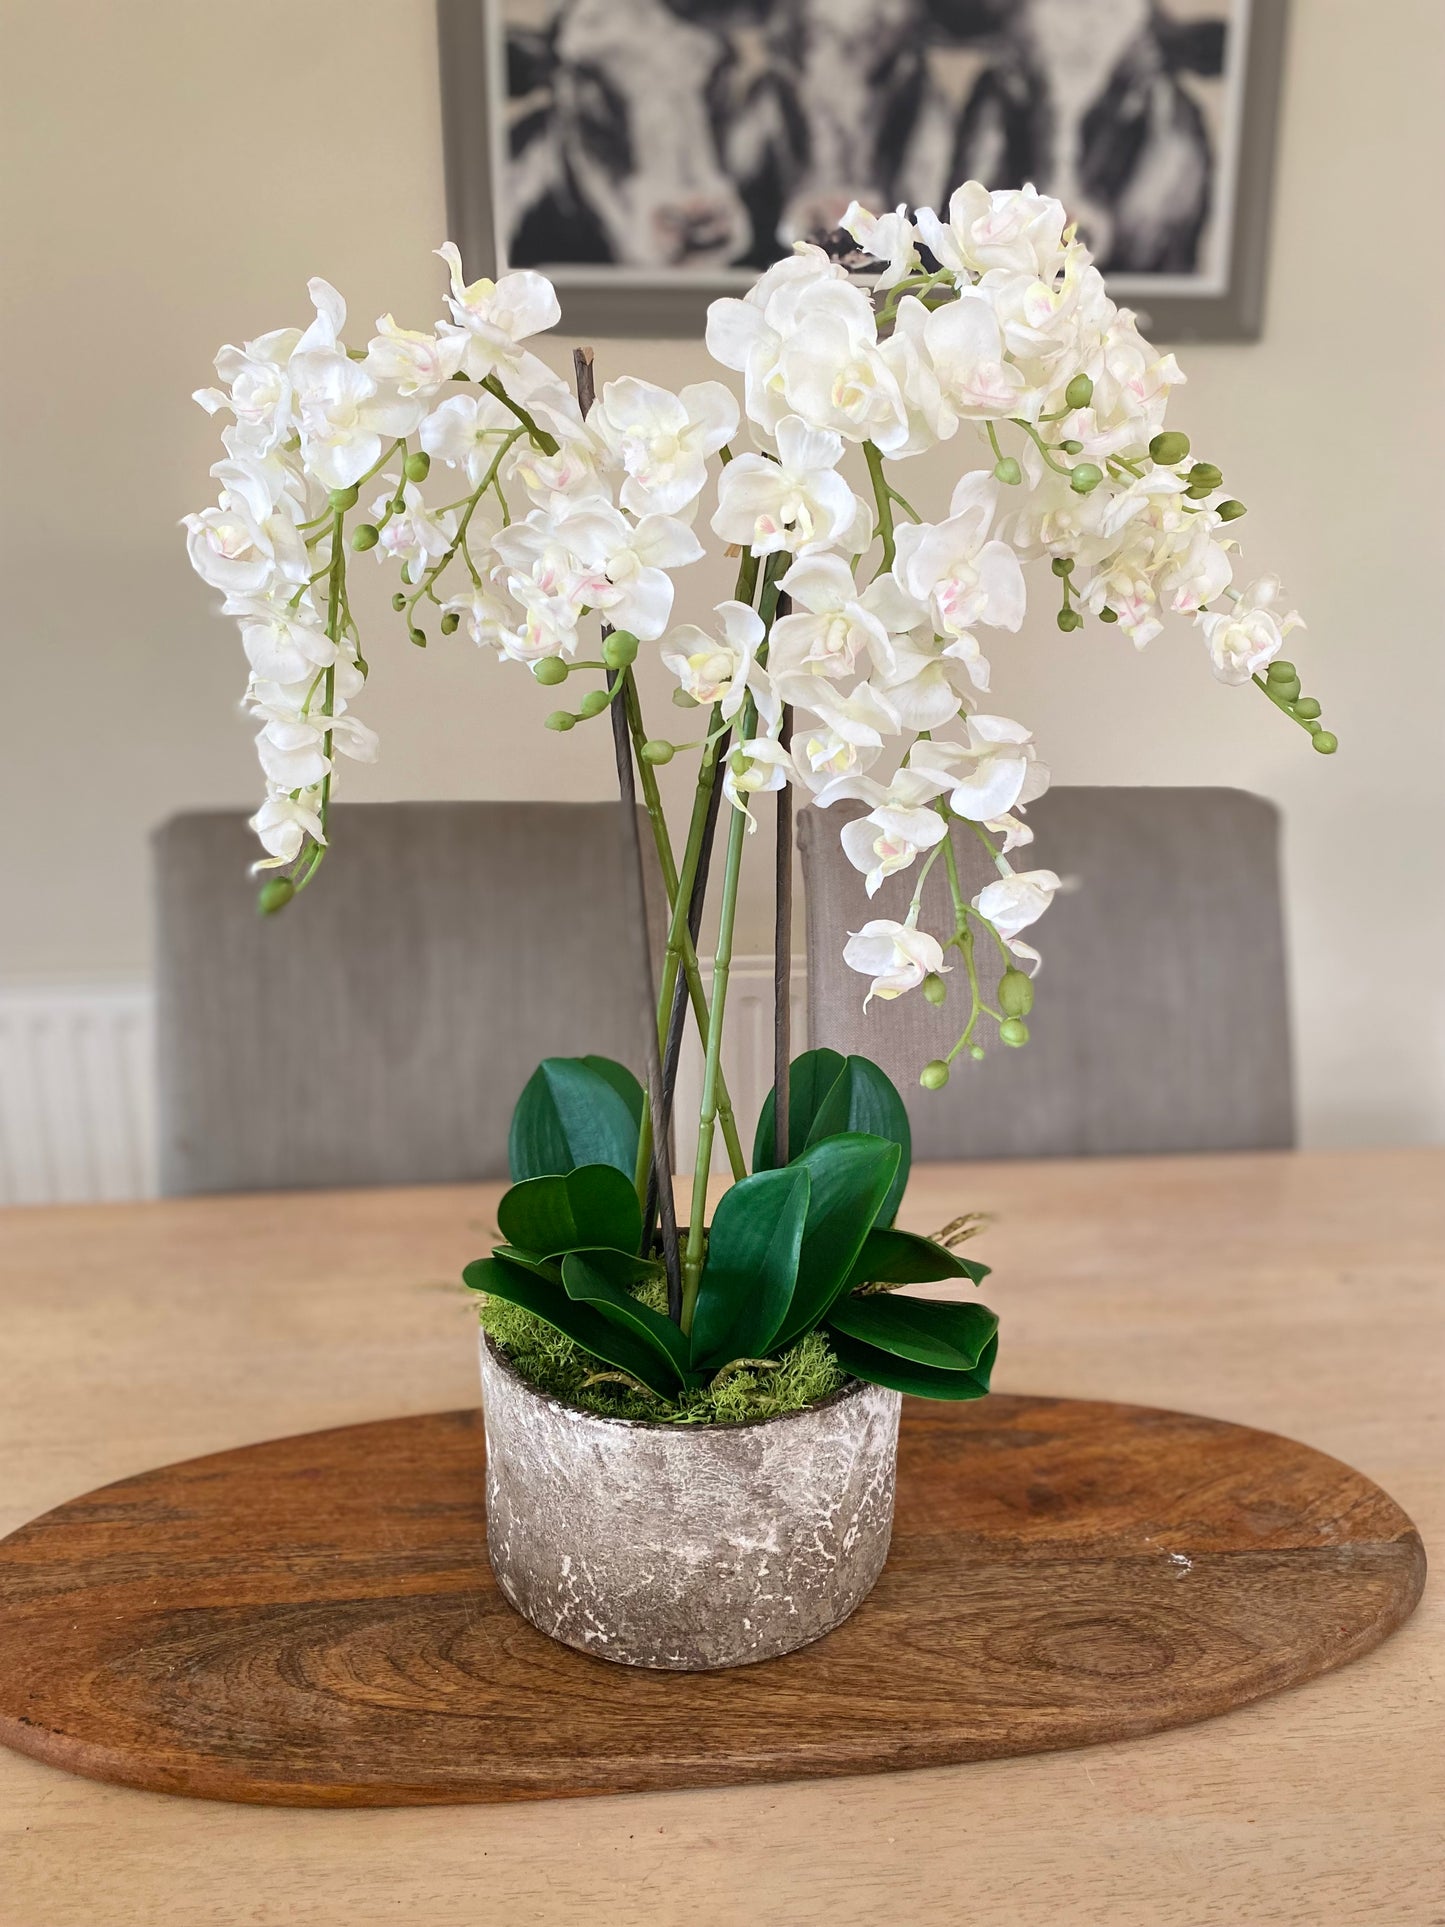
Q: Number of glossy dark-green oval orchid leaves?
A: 13